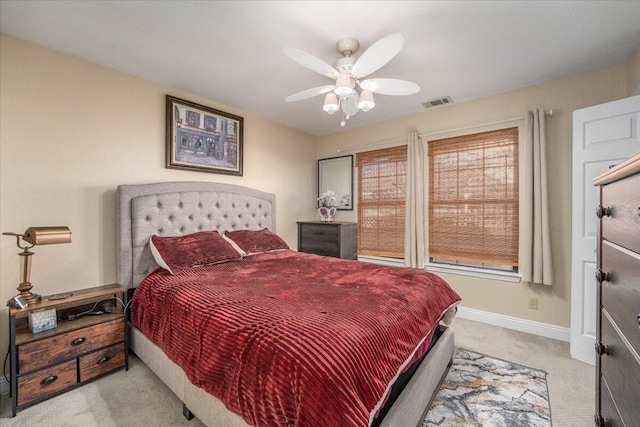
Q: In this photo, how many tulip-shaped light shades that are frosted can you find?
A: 3